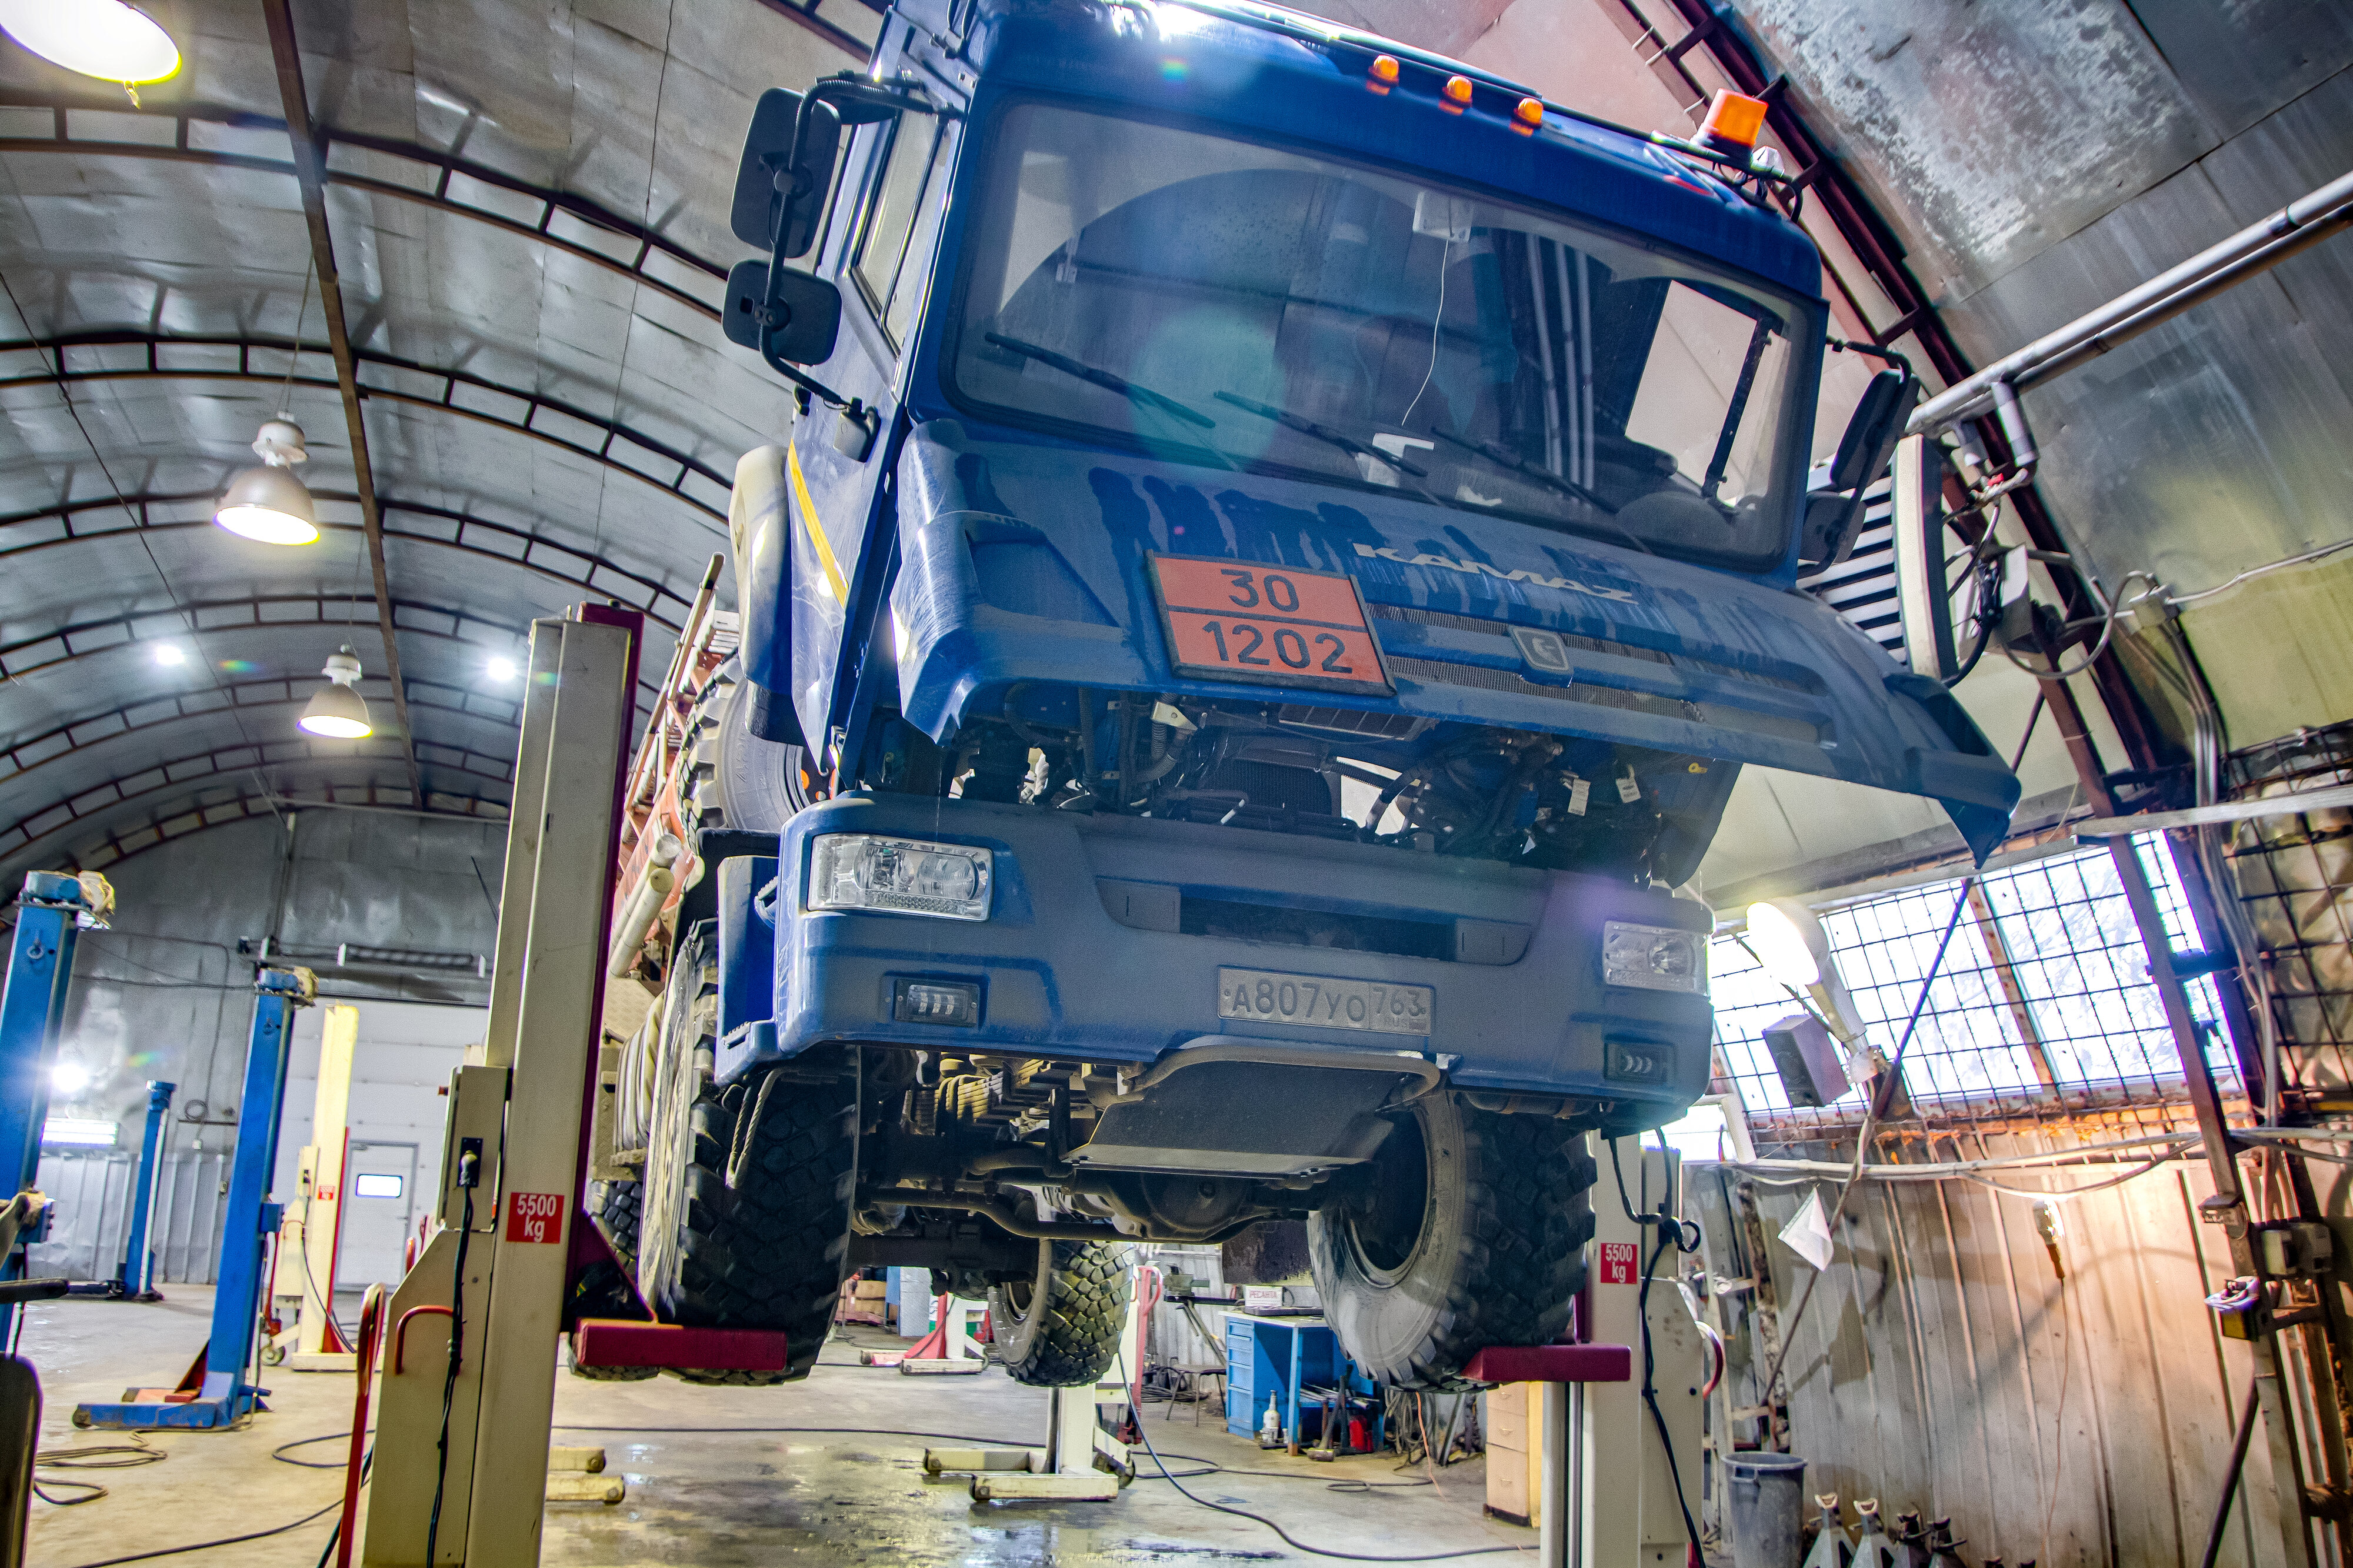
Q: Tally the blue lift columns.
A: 3